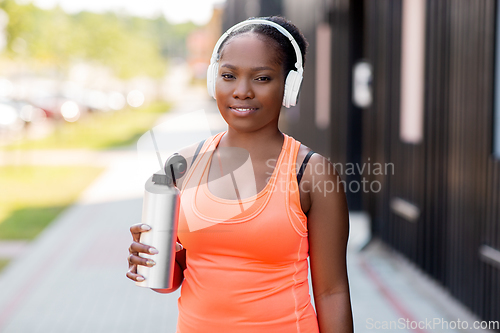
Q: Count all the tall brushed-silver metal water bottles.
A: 1